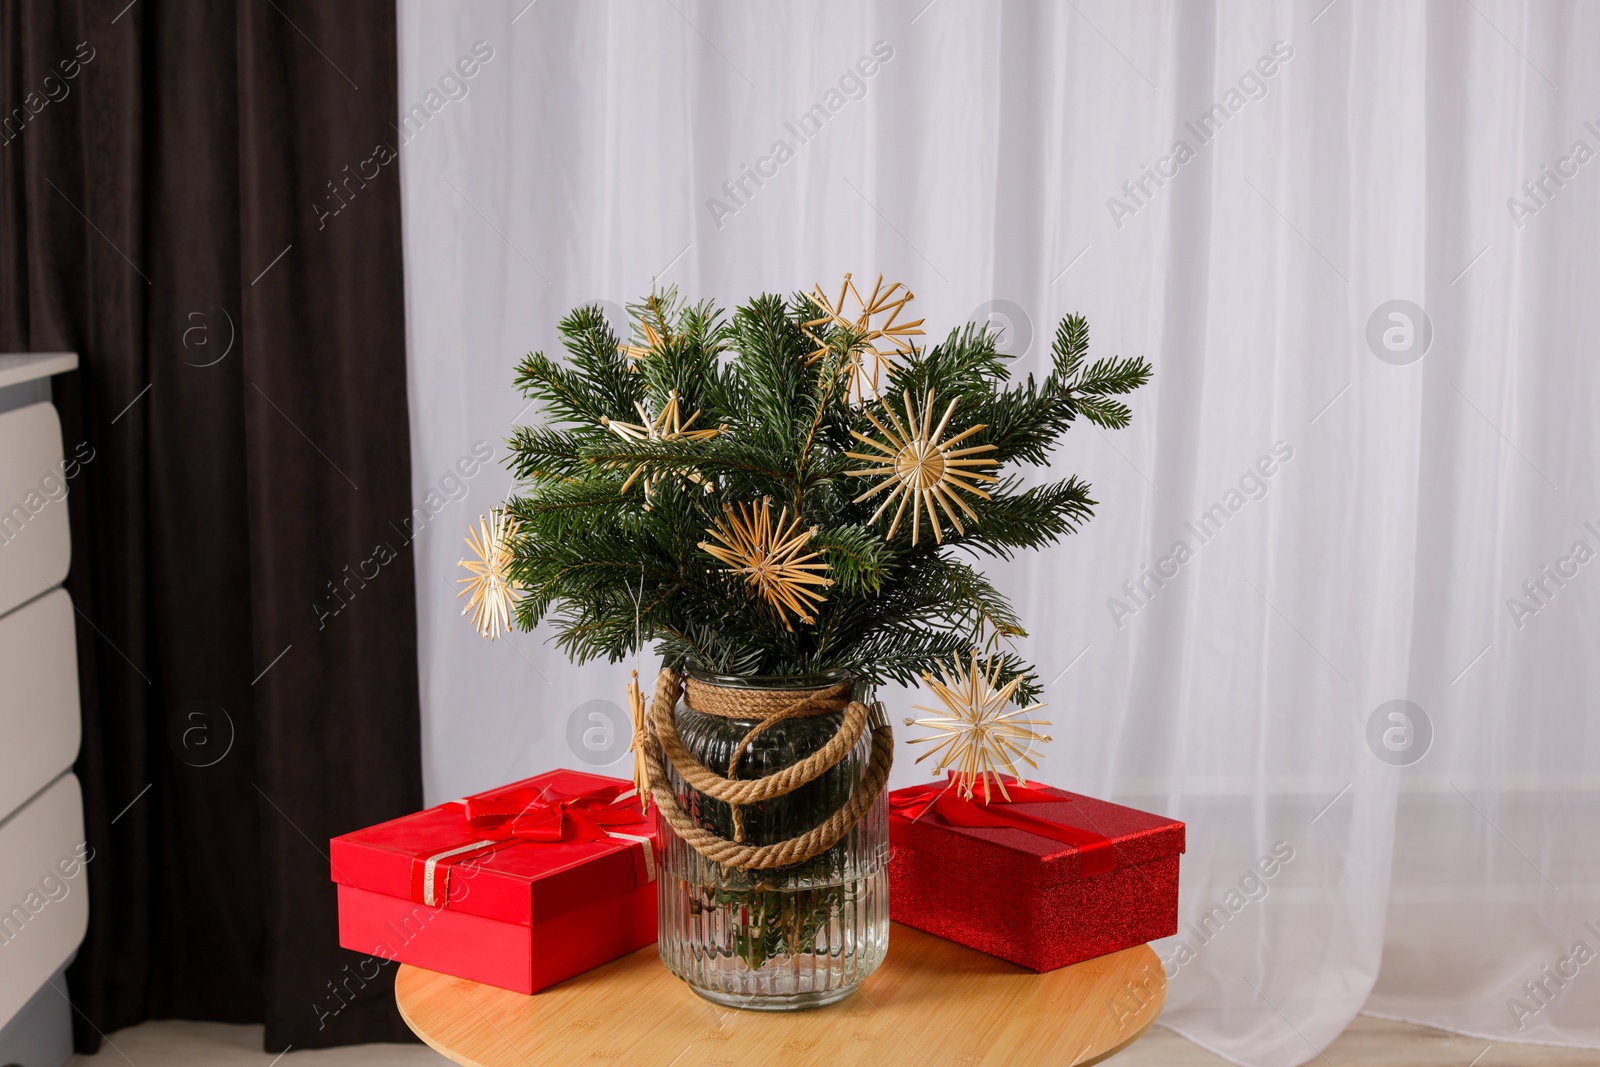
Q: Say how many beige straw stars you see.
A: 8